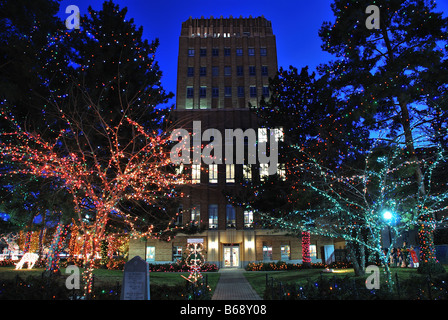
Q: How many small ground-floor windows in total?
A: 5